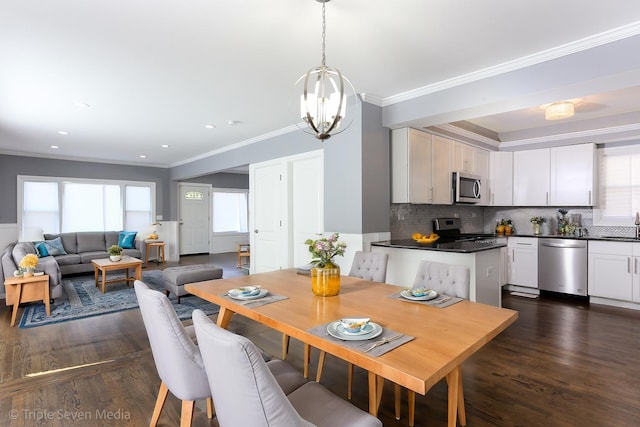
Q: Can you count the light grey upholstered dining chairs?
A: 4